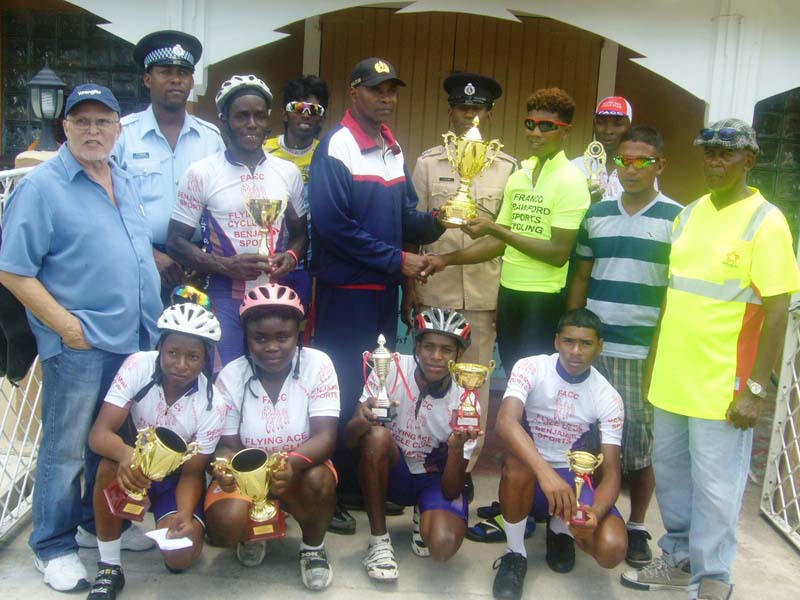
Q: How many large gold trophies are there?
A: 3